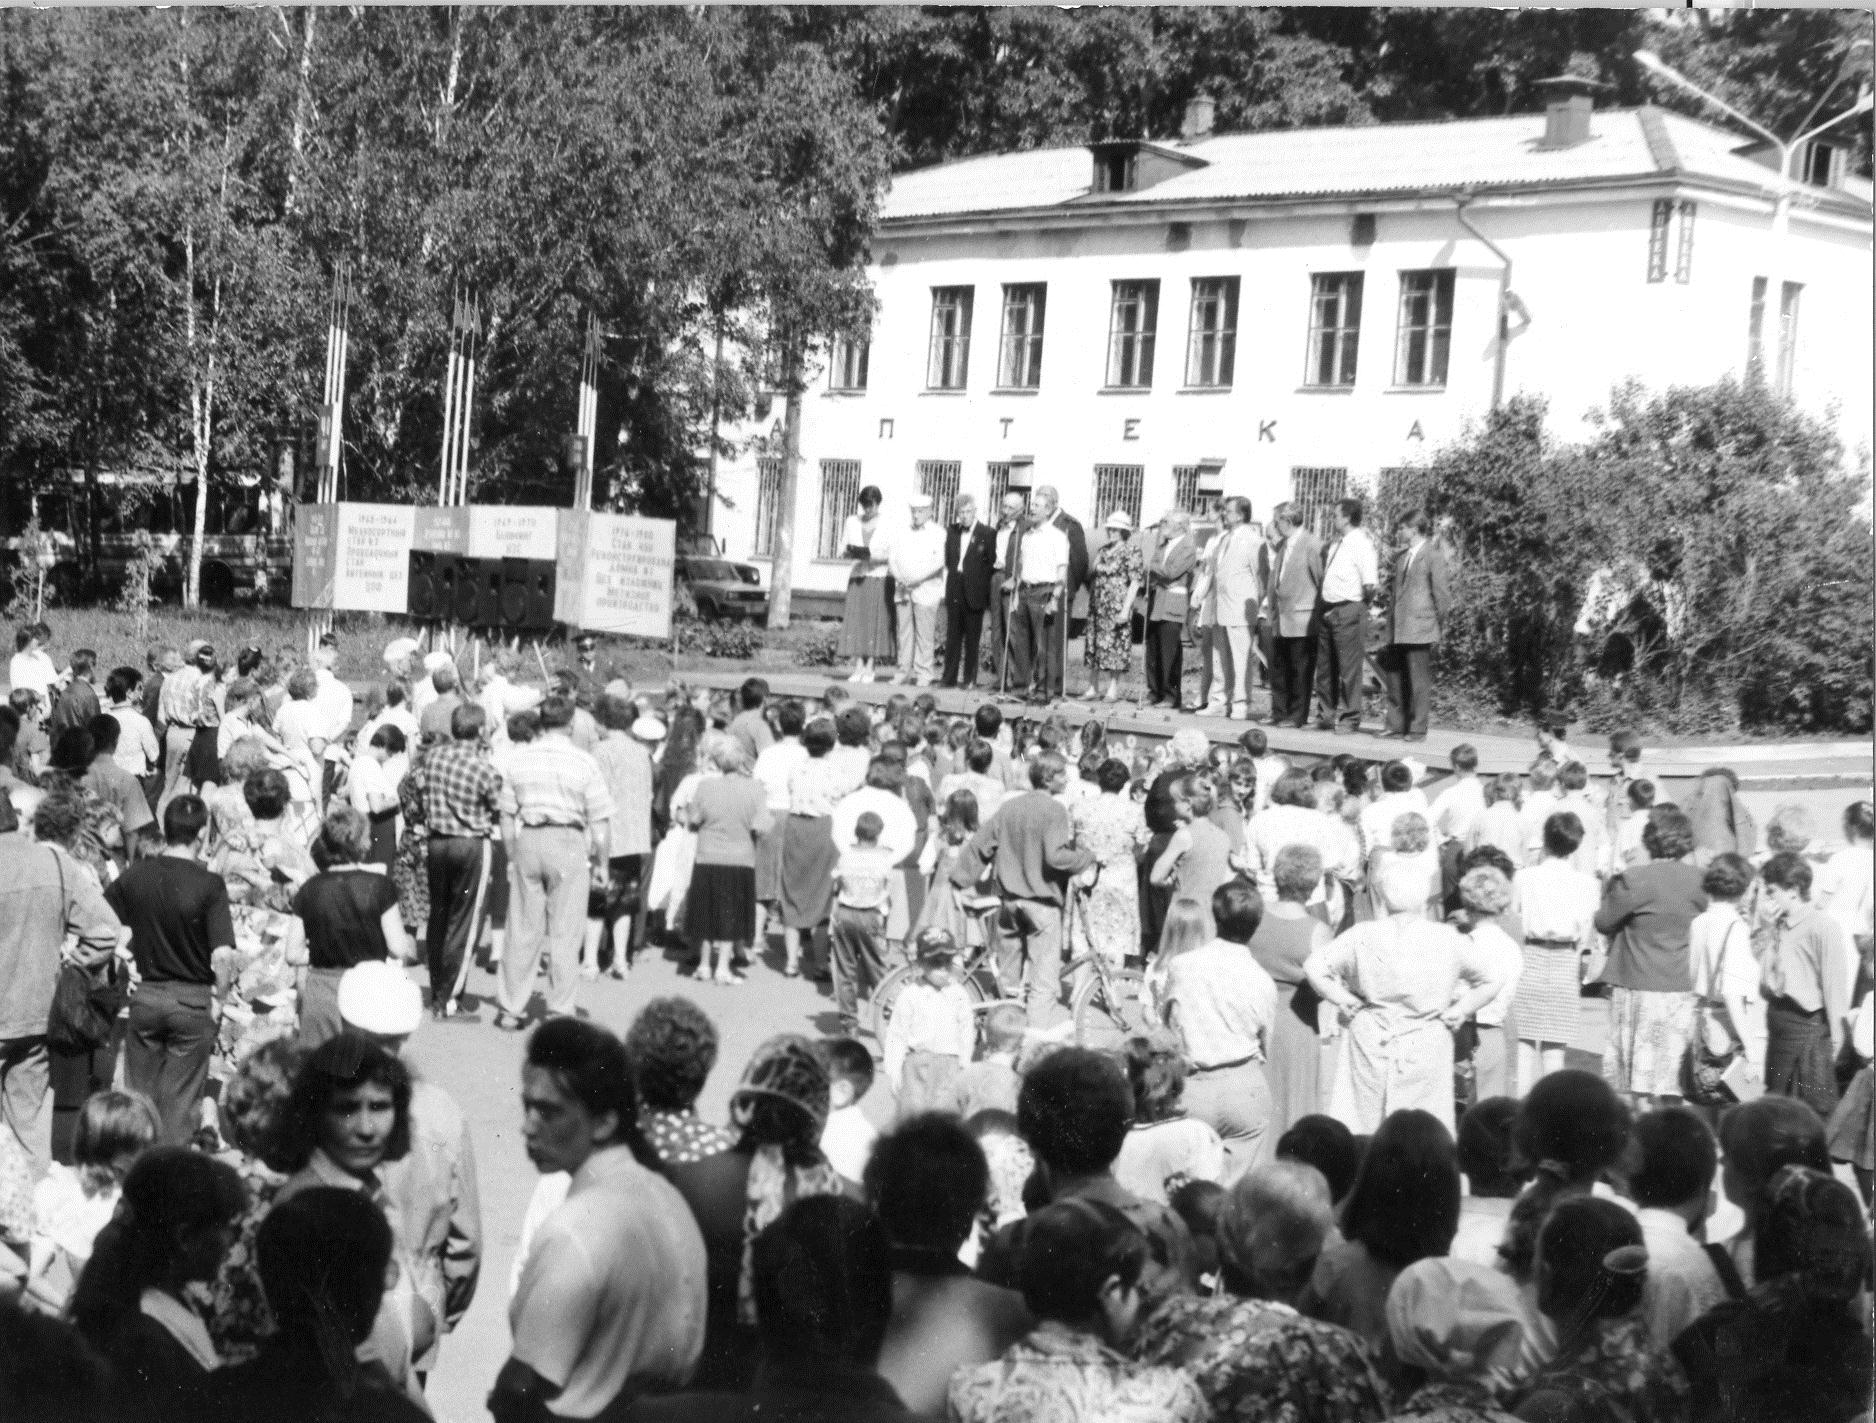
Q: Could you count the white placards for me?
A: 3